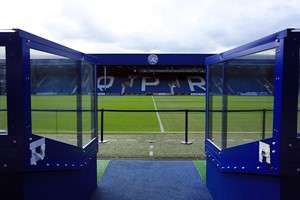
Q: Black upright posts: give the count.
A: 3